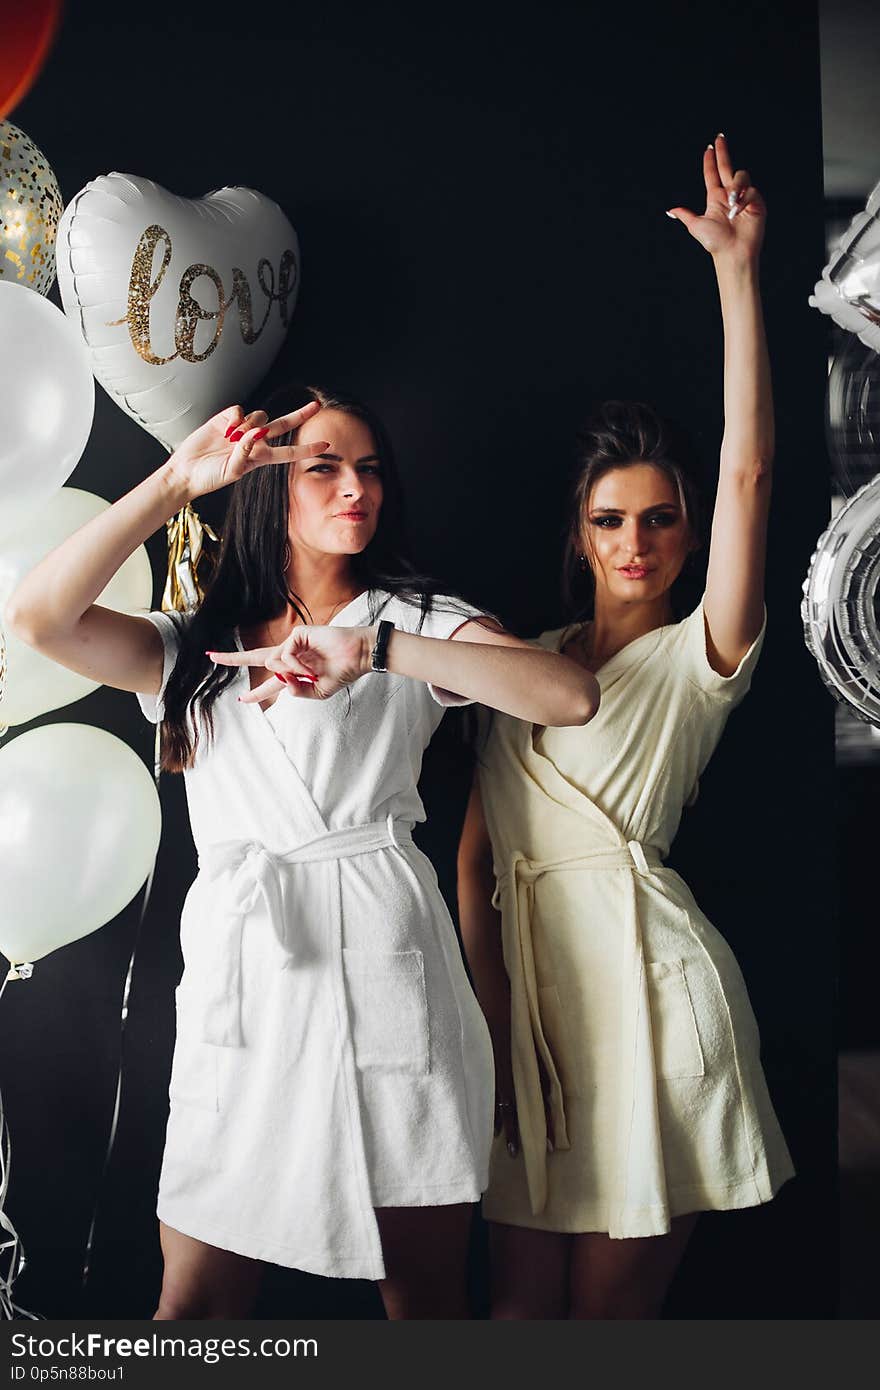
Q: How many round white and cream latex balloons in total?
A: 3